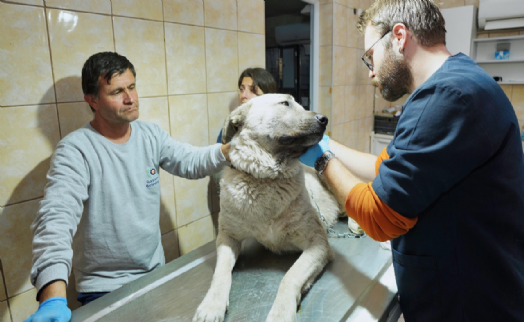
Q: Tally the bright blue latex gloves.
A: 3